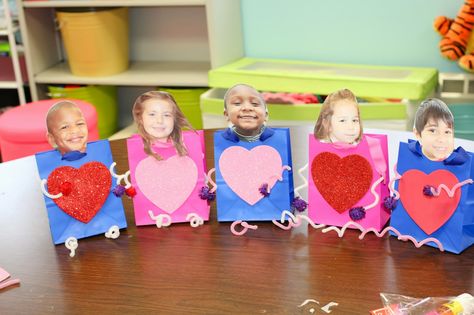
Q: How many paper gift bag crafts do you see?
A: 5